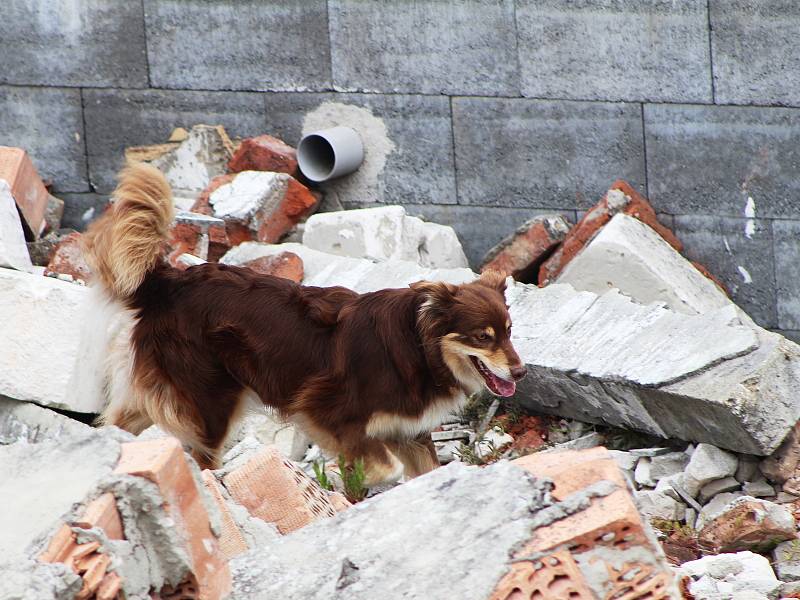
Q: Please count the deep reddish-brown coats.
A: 1